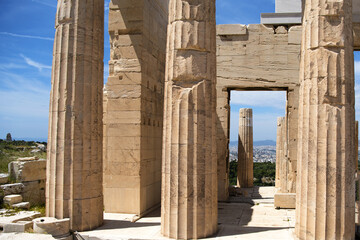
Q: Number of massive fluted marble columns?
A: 3